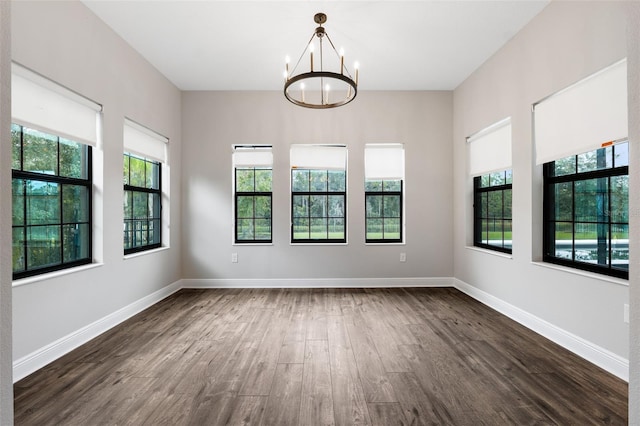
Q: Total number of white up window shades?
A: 7